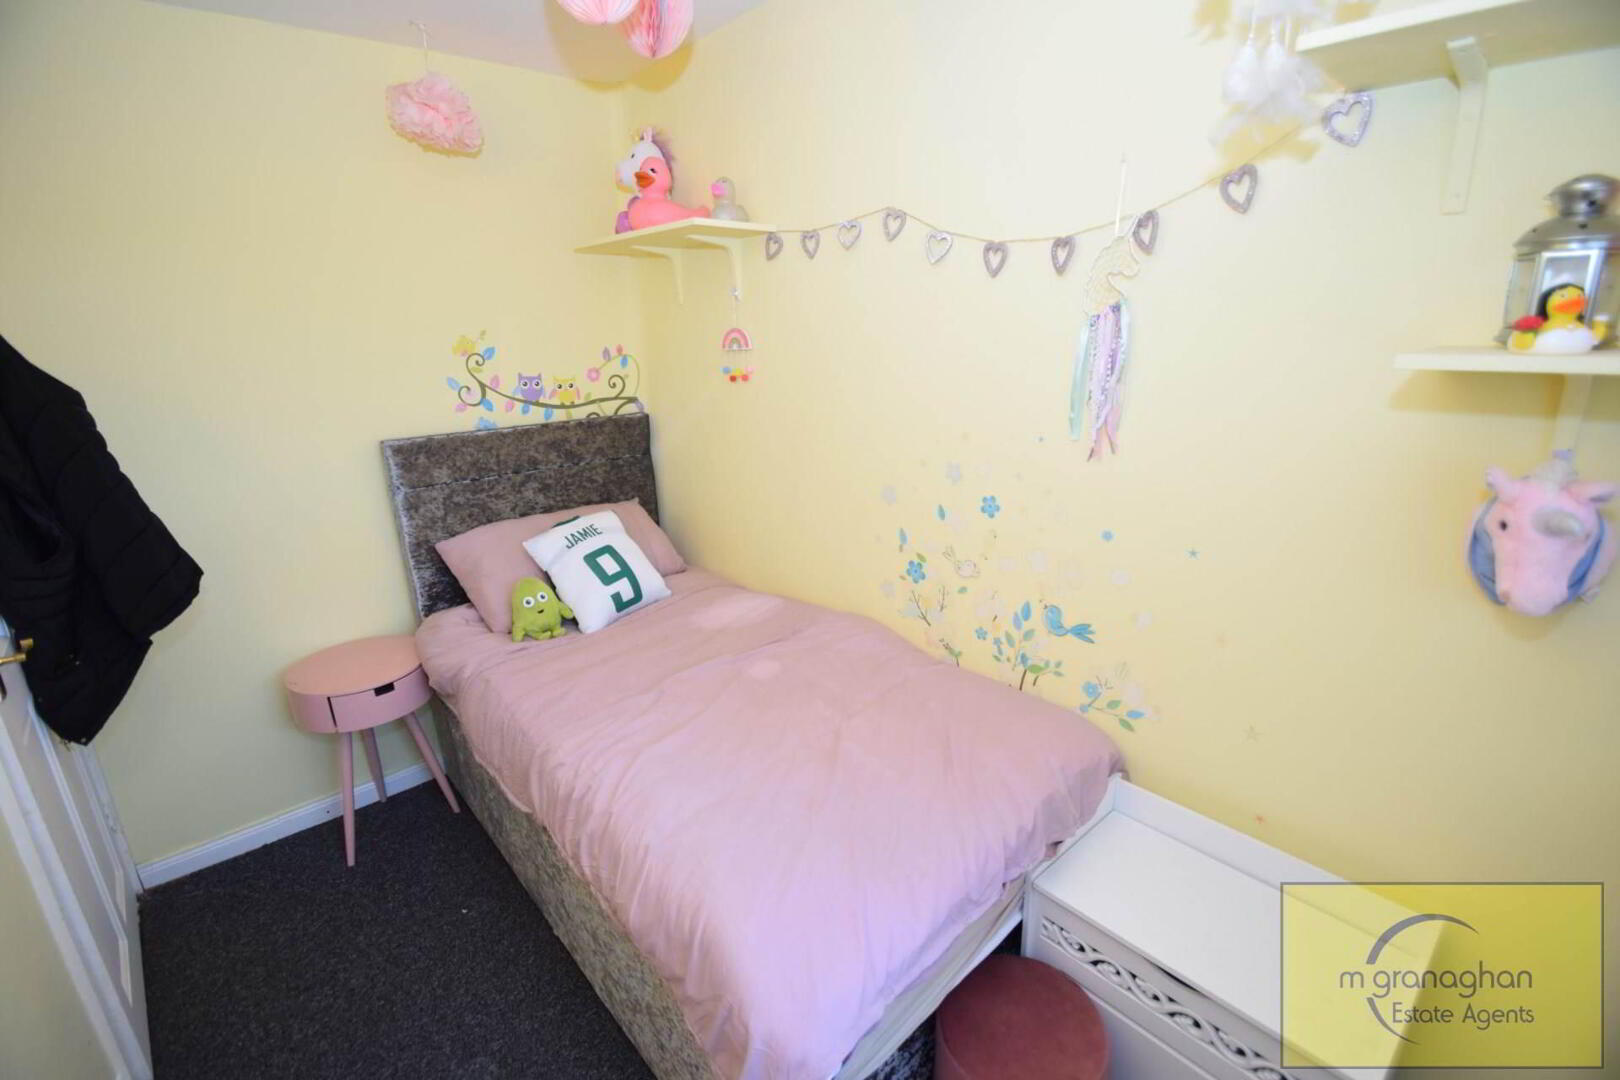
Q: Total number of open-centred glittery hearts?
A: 10